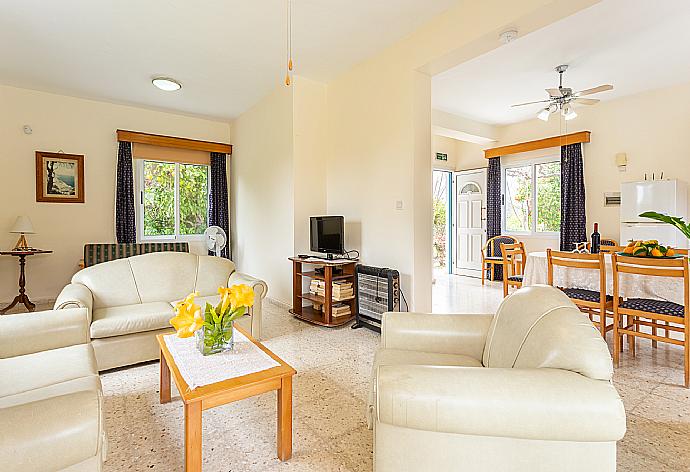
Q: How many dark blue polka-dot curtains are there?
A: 4